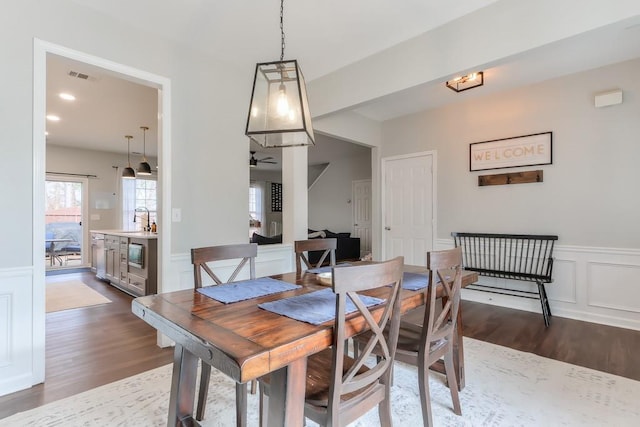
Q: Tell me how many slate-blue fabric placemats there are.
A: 4